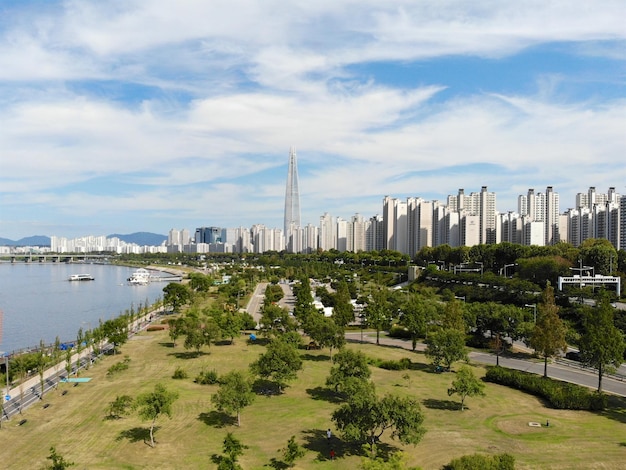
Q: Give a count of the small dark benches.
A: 4